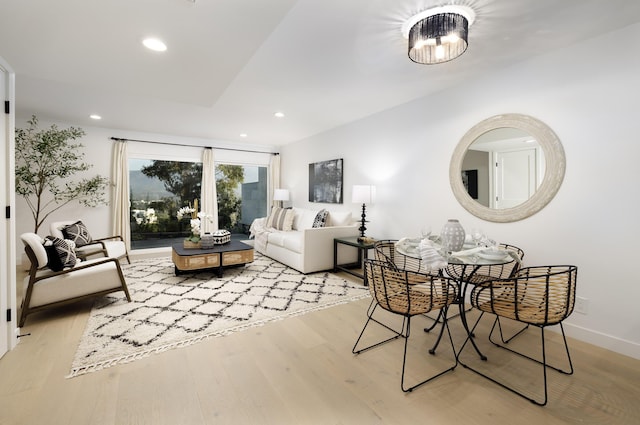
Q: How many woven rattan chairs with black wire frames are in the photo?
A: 4